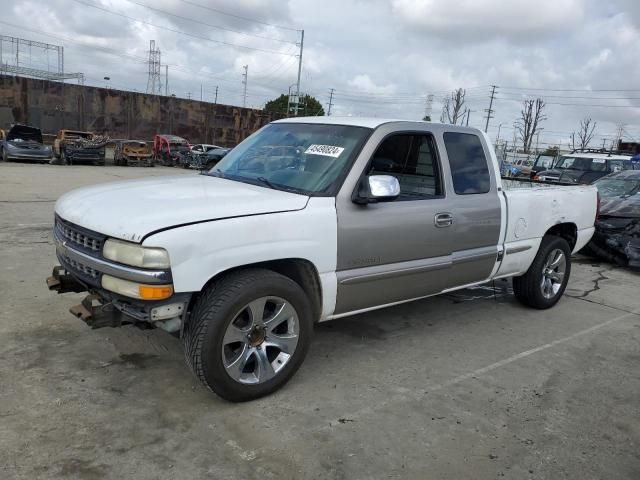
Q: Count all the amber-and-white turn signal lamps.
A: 1